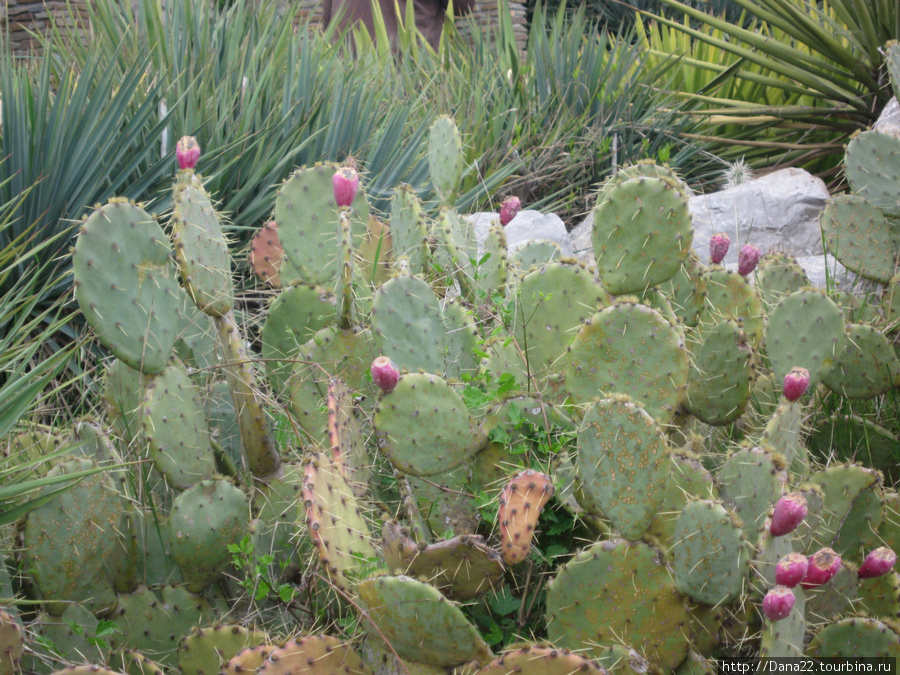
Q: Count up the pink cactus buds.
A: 12